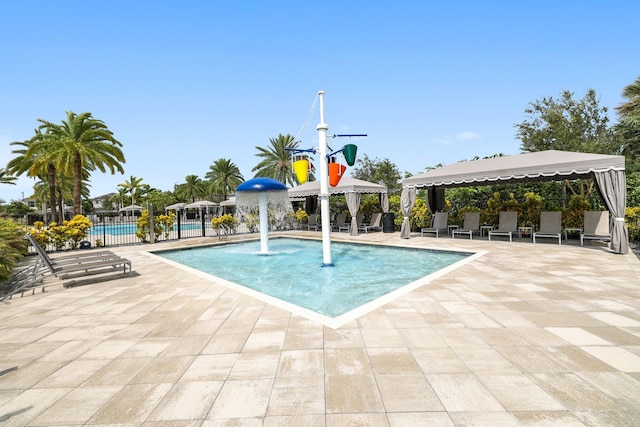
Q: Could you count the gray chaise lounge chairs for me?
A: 12